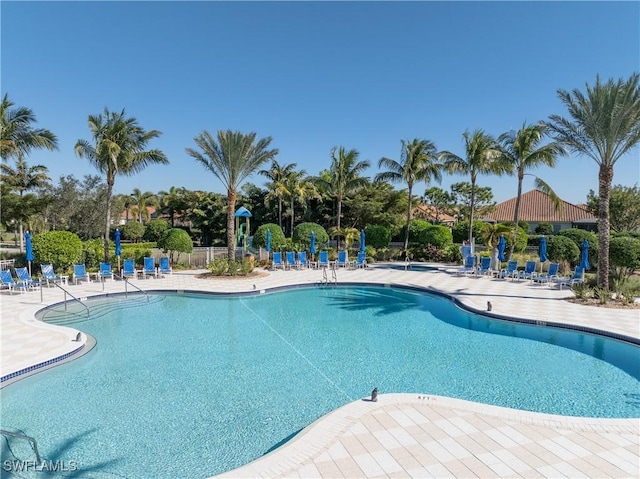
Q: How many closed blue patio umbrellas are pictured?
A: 8